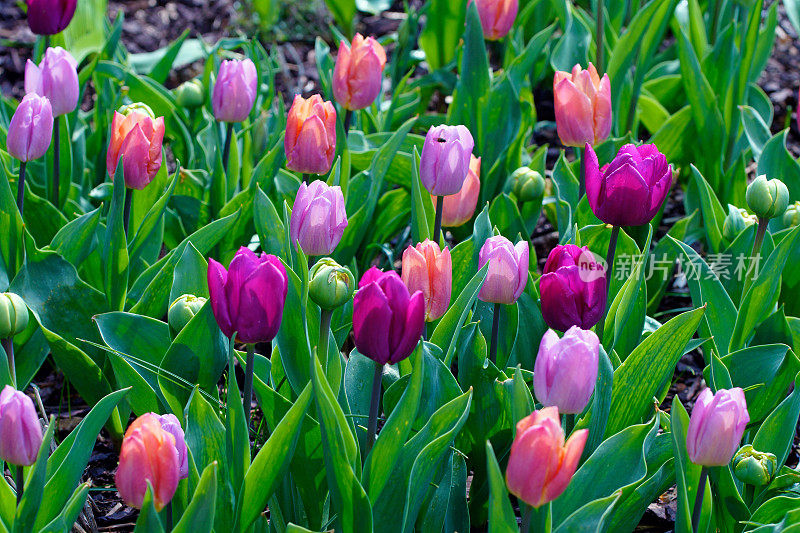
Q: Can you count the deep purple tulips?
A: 5